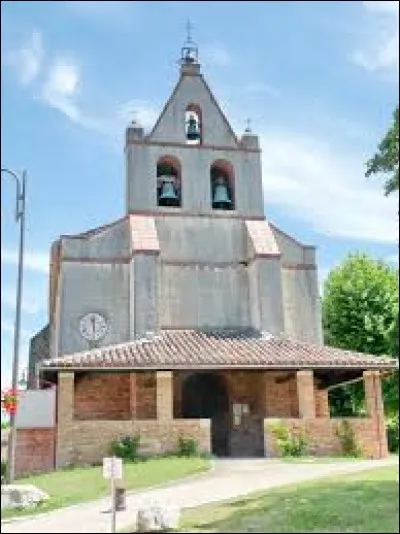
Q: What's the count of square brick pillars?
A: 4